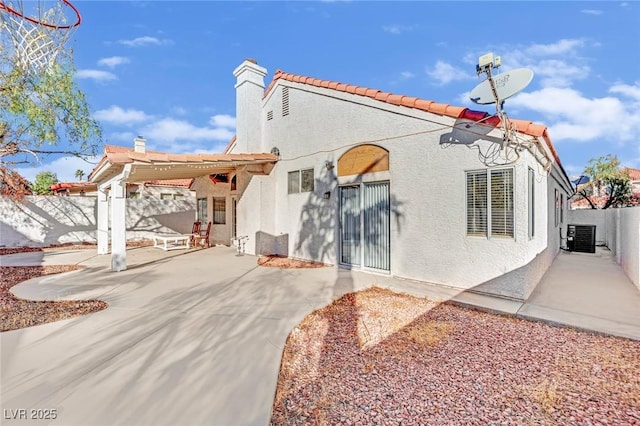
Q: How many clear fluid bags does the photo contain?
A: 0